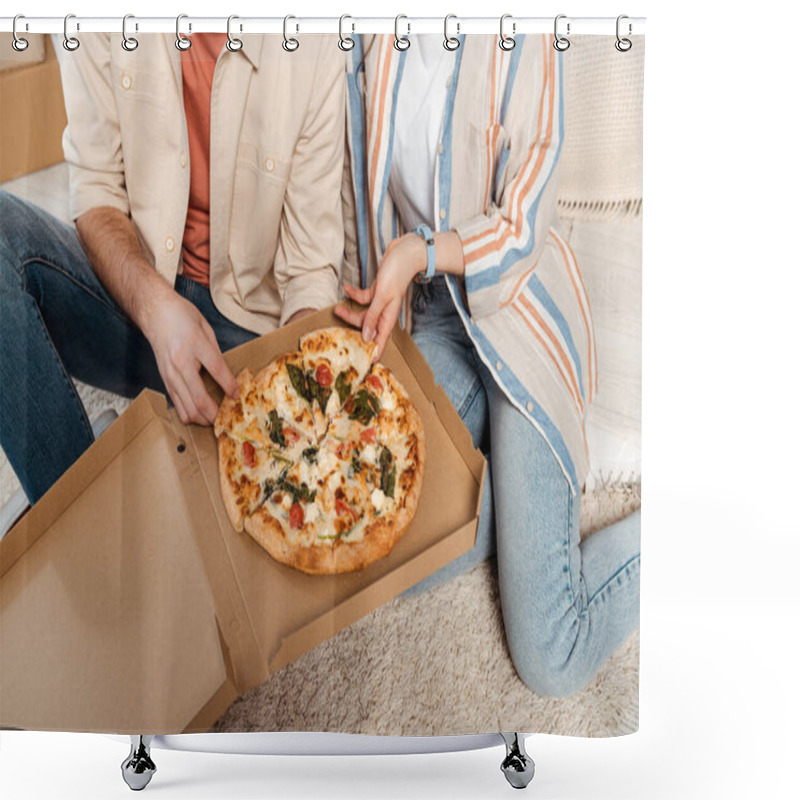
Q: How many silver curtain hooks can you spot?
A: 12